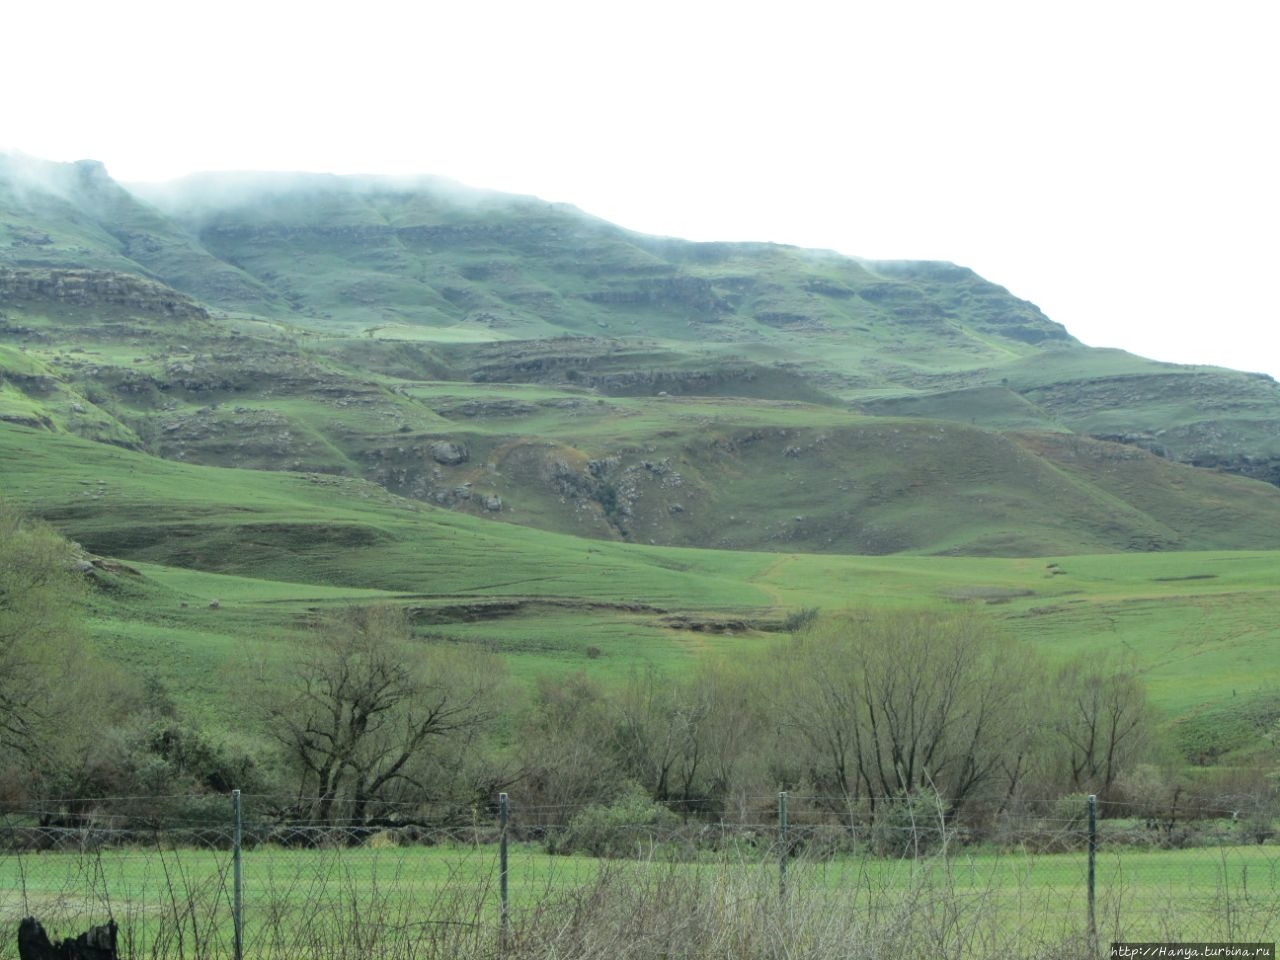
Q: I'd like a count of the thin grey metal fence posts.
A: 4